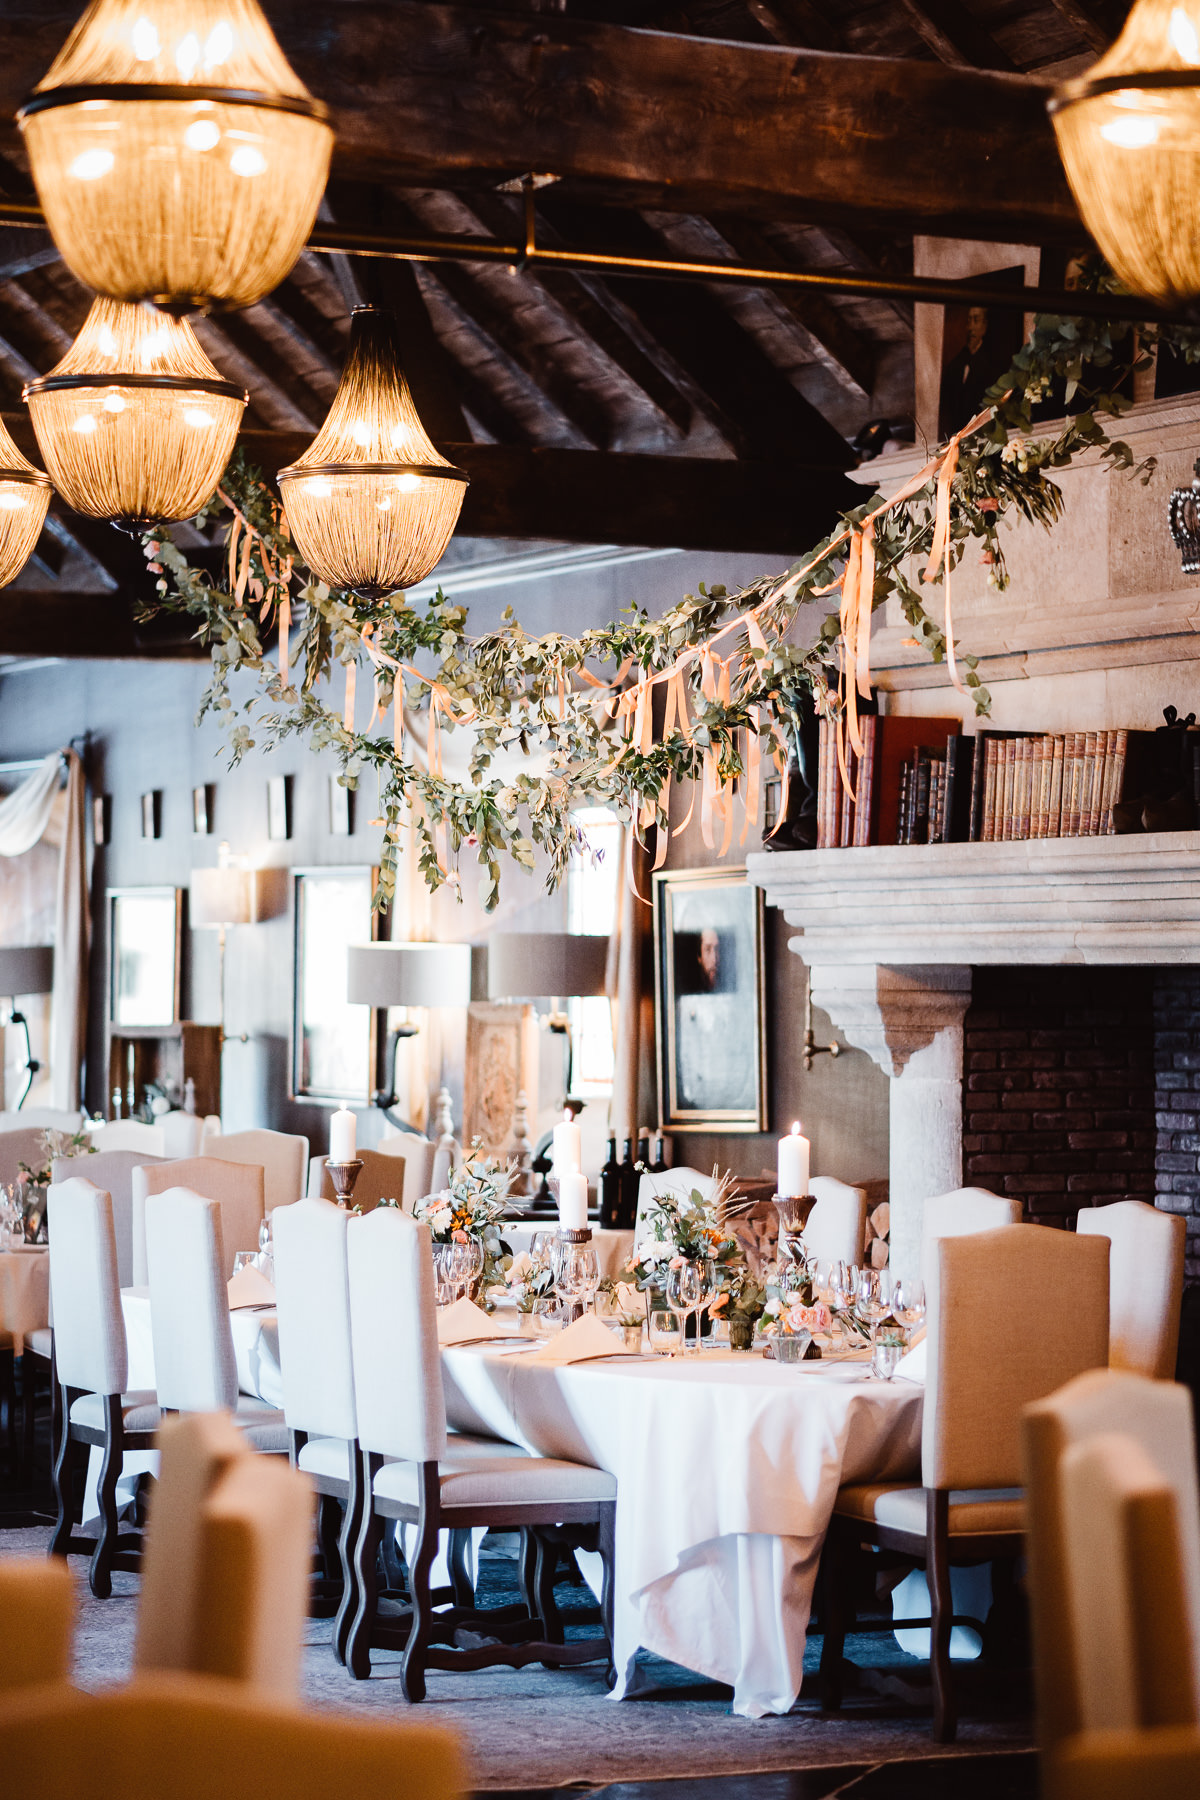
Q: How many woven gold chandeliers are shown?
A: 5